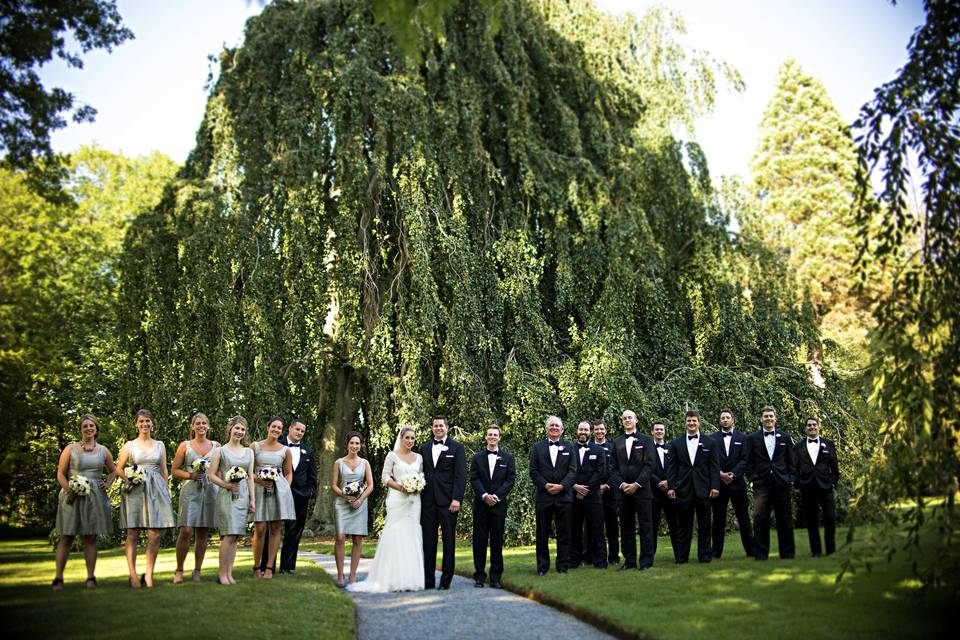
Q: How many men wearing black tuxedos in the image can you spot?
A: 12